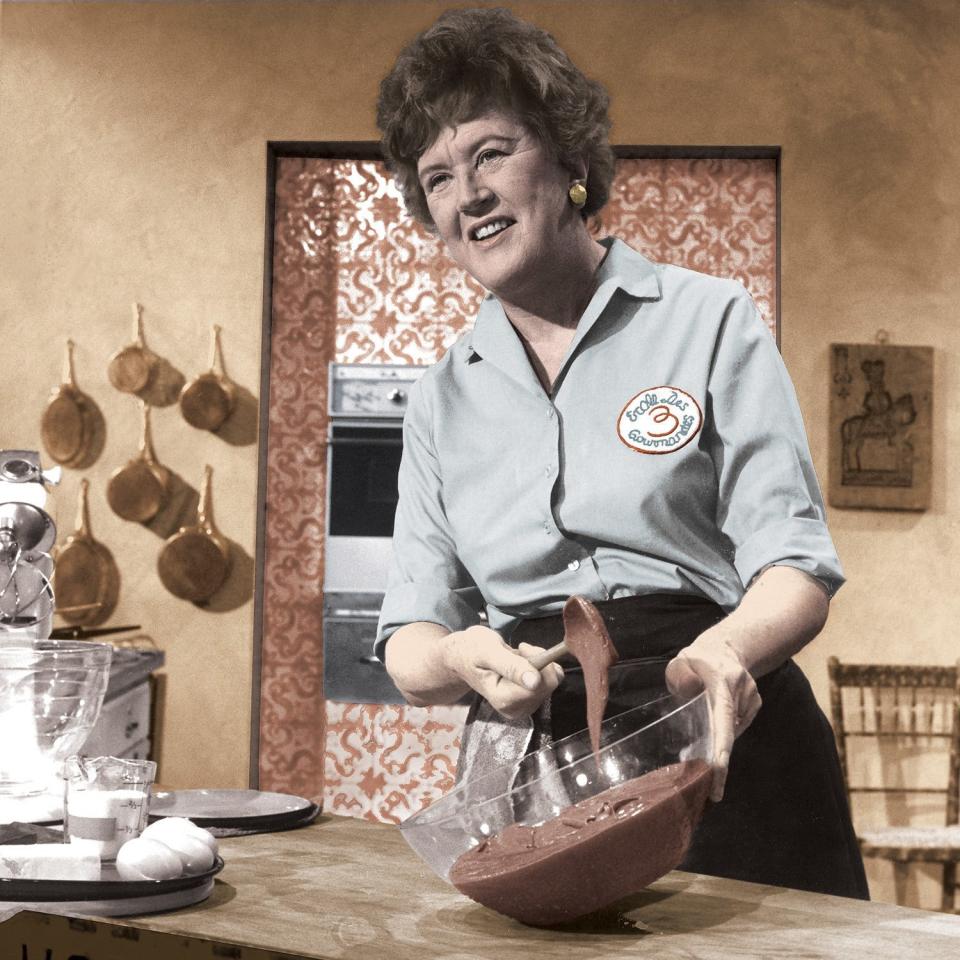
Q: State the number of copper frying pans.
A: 6